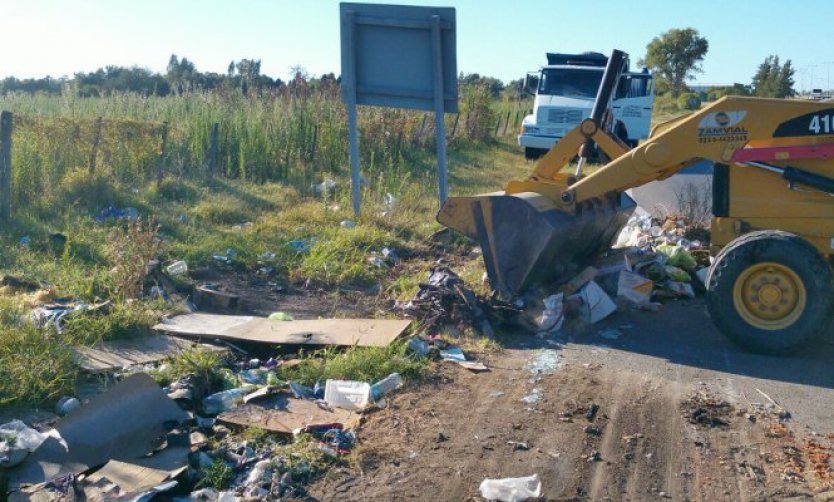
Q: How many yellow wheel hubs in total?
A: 1